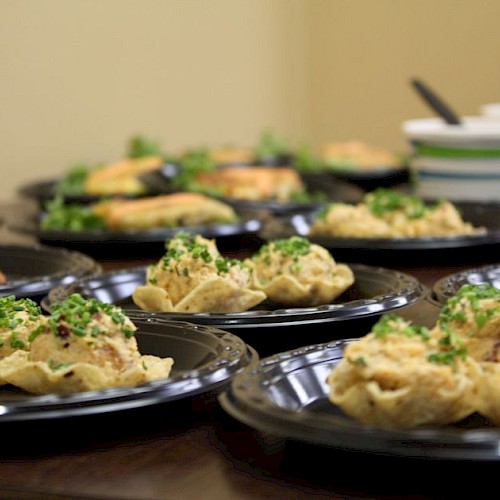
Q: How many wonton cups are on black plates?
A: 6